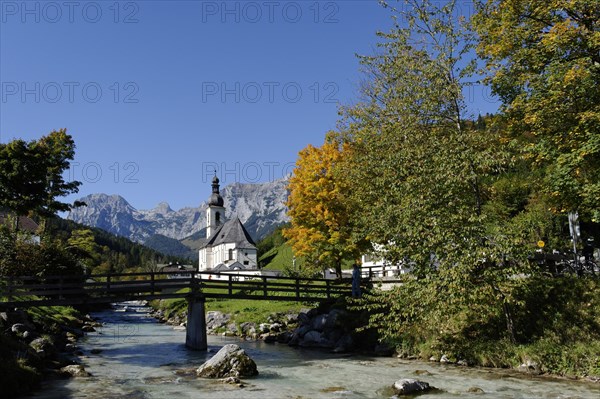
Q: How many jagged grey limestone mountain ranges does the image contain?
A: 1